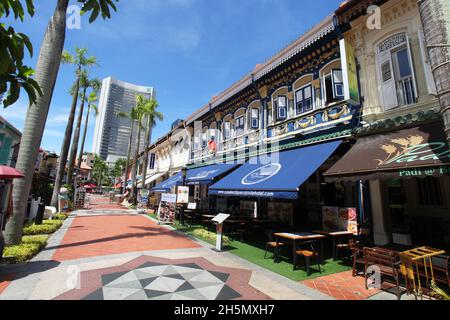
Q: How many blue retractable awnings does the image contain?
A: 3